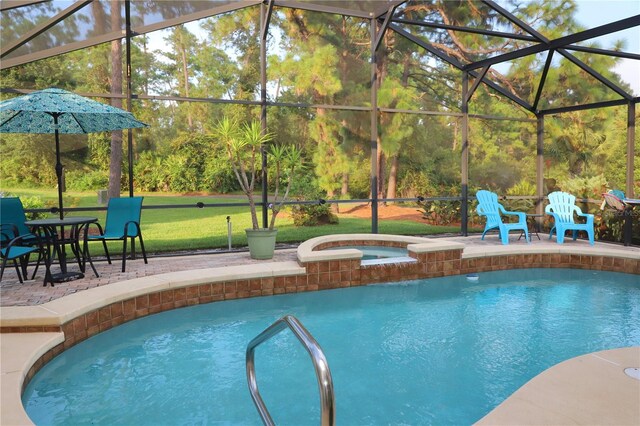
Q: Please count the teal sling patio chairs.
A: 3